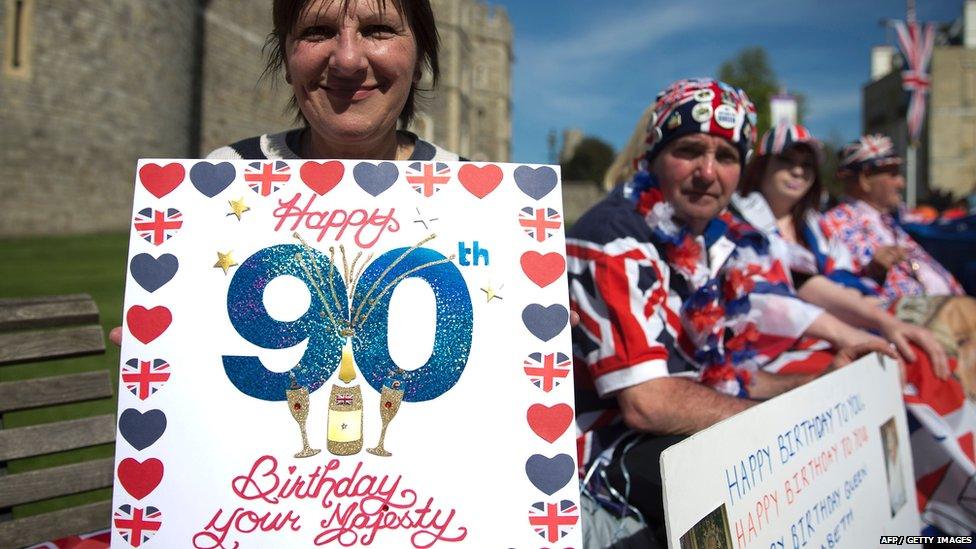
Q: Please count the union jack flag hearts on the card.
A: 8